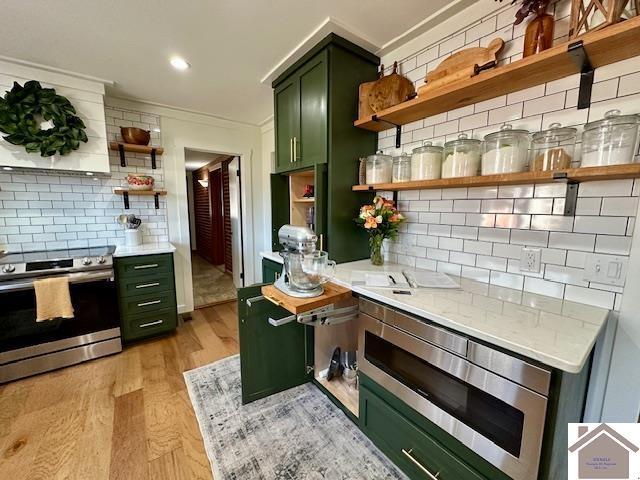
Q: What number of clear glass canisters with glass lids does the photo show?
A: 7